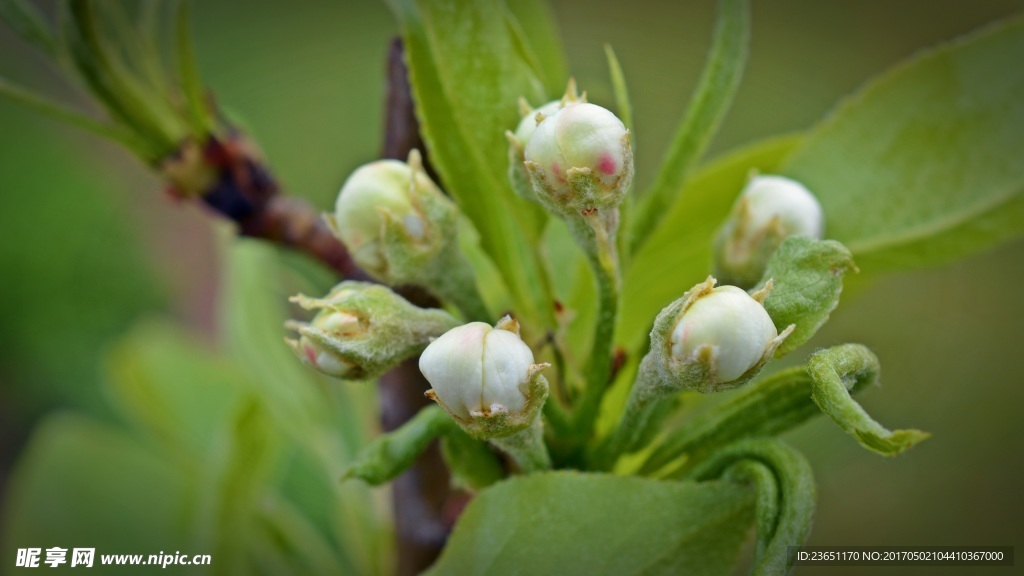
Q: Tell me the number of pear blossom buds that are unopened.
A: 7